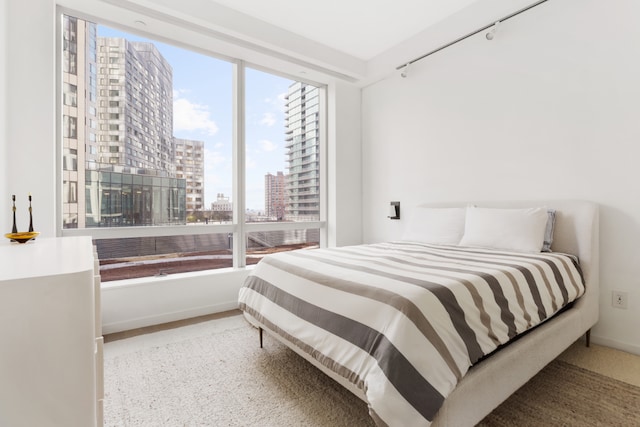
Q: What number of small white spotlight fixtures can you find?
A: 2